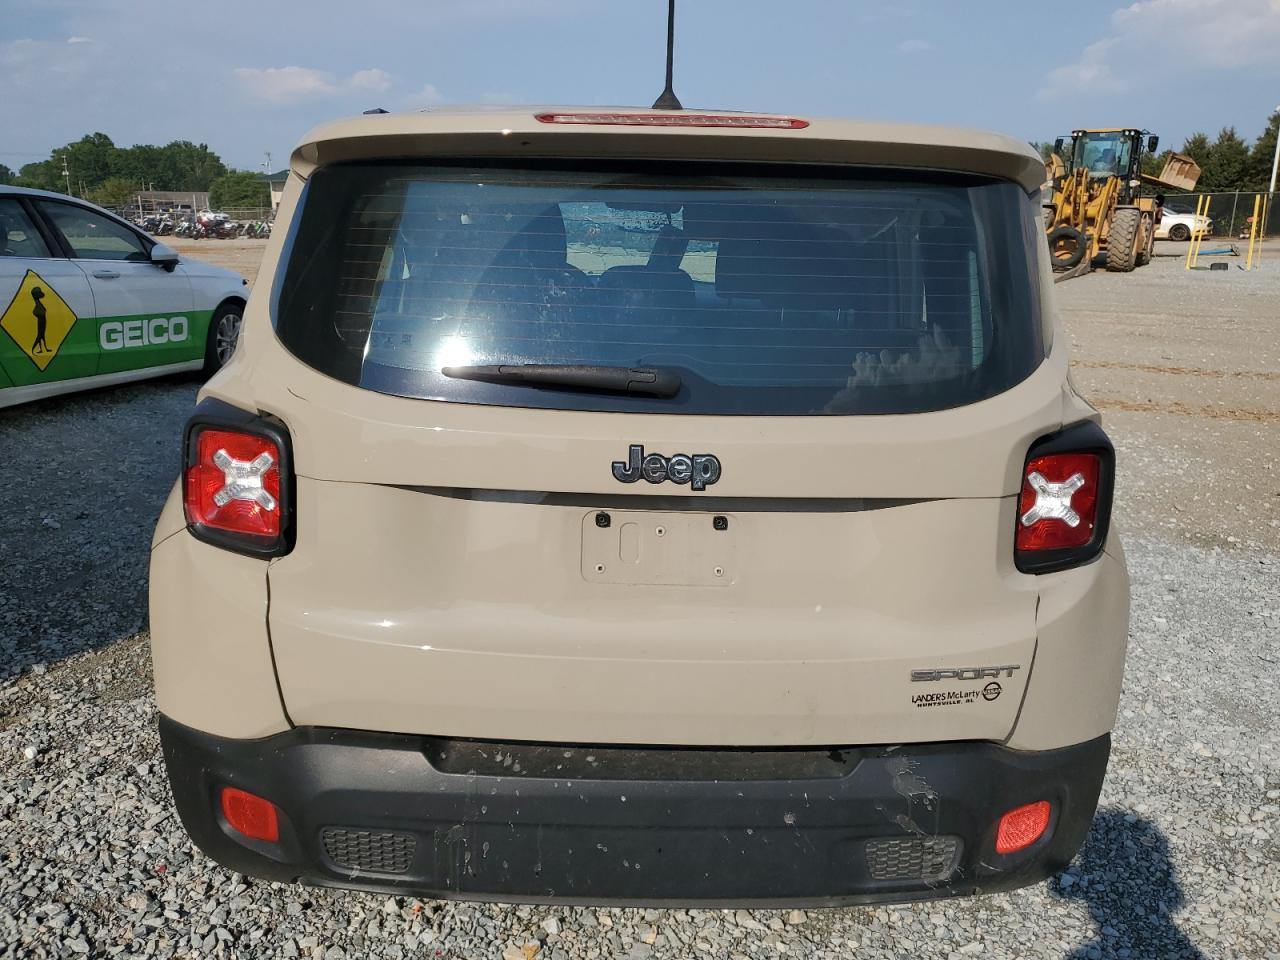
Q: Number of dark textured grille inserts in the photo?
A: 2